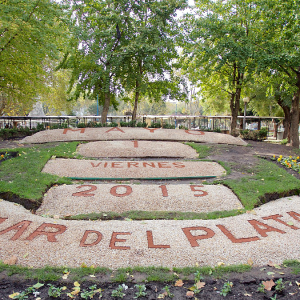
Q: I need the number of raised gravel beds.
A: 5